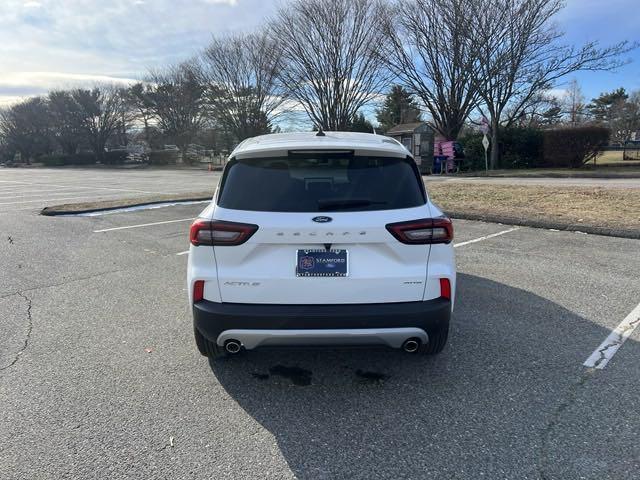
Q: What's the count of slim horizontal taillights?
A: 2